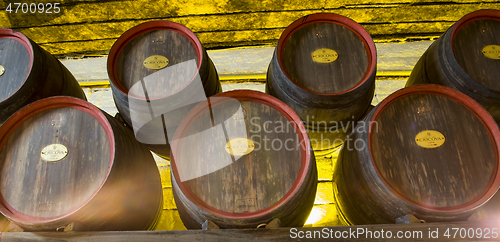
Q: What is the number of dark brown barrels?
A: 7